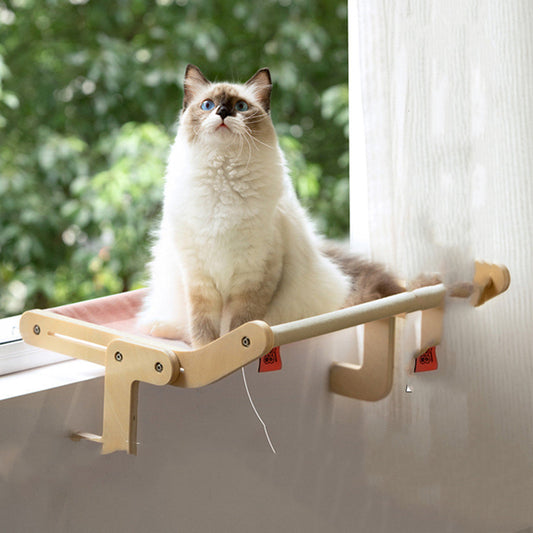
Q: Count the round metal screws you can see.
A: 4